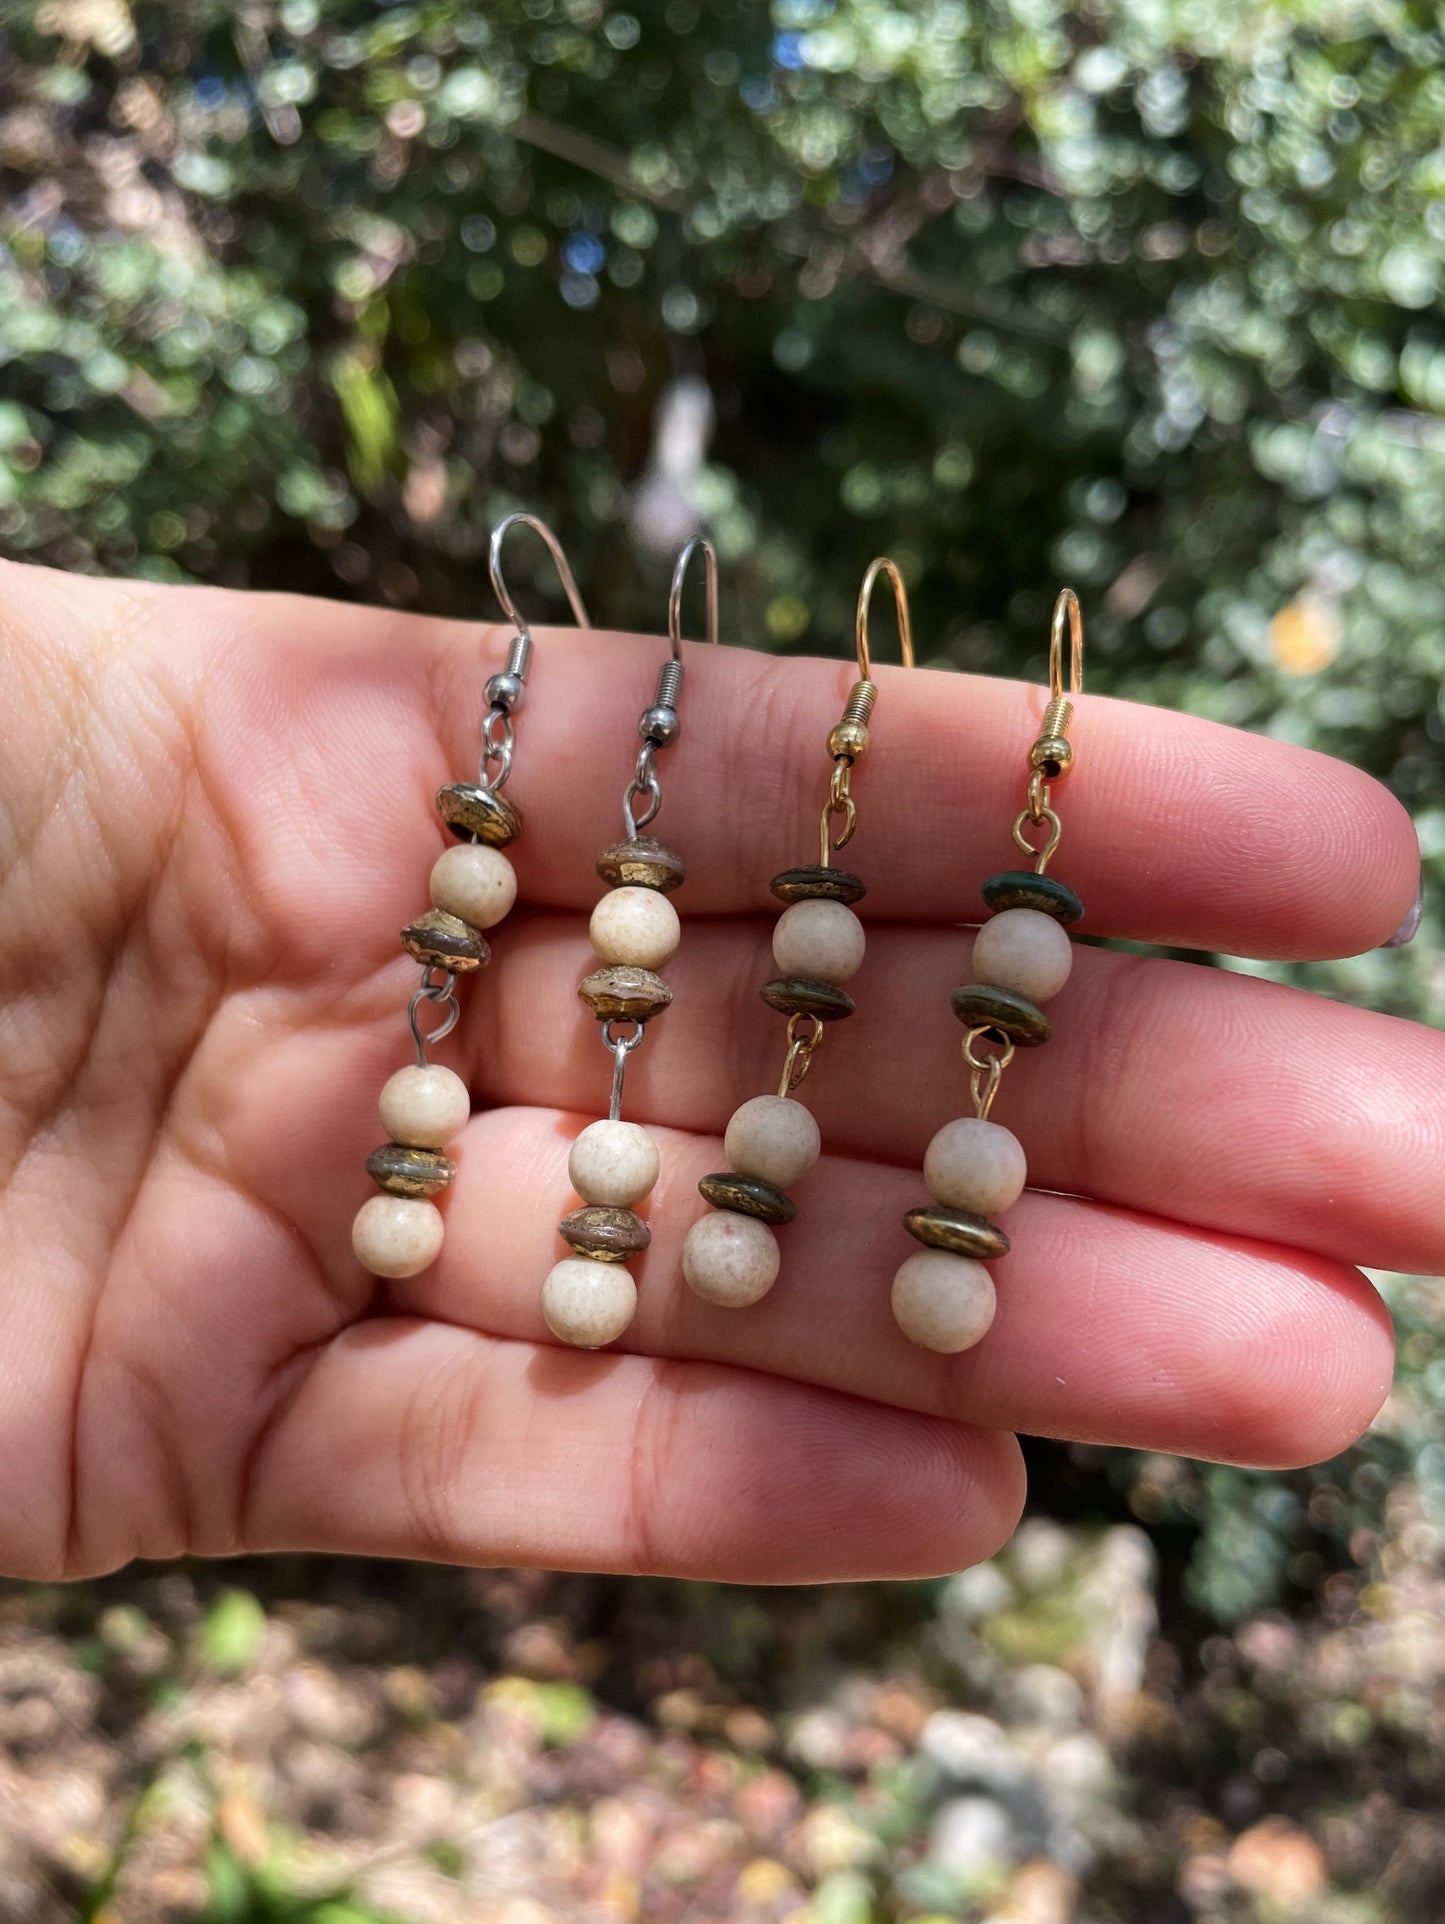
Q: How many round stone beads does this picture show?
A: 12